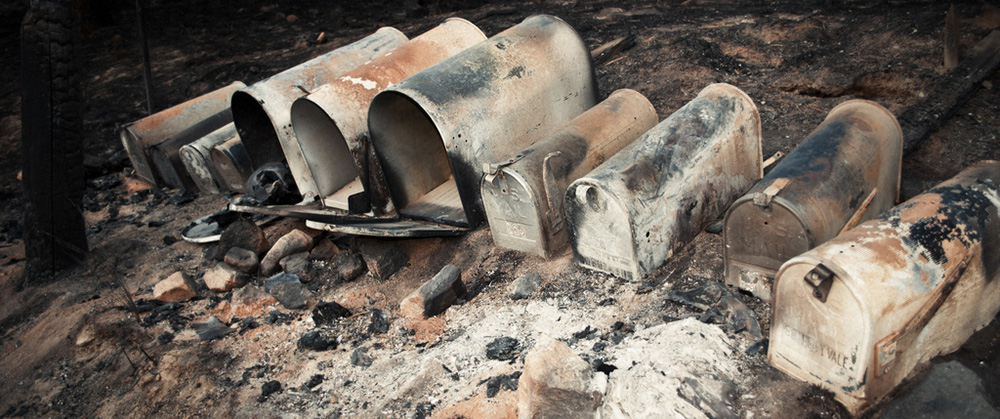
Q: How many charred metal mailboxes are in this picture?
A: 11